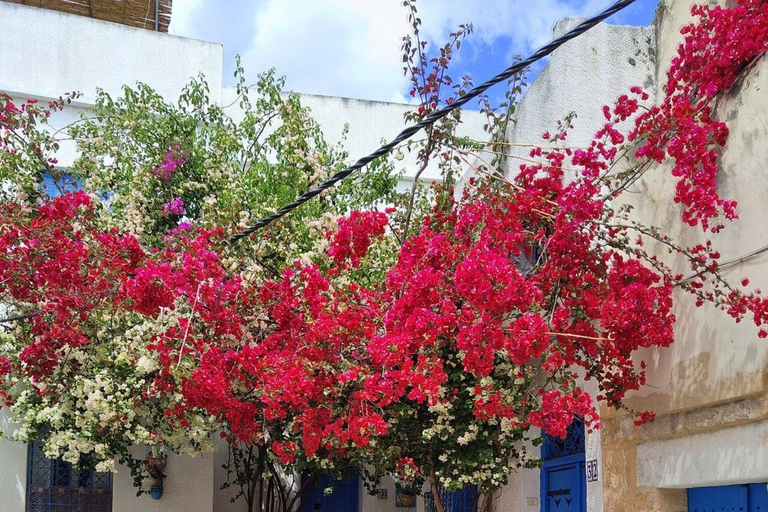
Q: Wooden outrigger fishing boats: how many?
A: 0